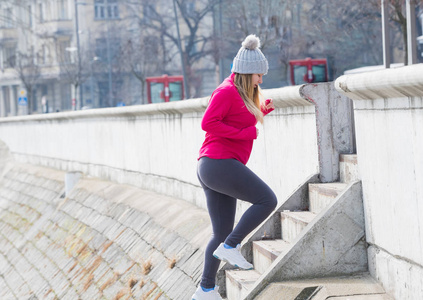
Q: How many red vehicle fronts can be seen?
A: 2